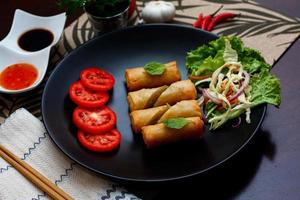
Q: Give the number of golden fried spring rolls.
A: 4